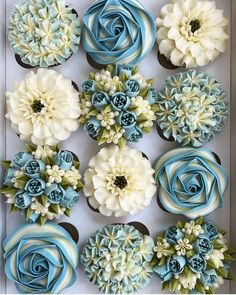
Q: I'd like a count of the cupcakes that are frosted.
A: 12